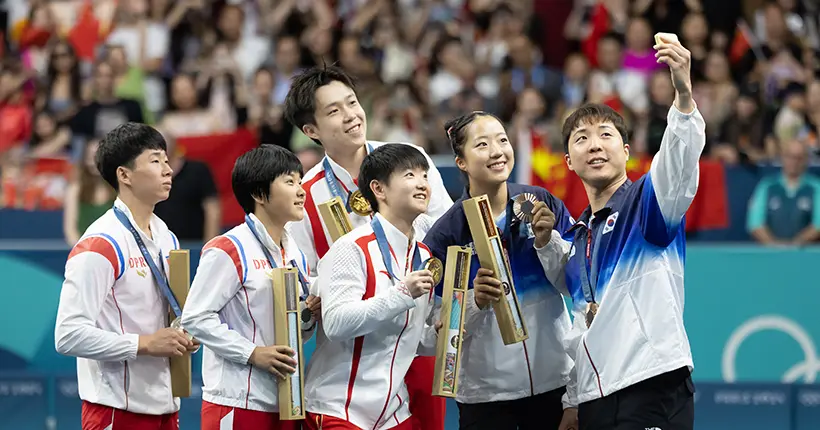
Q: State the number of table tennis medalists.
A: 6